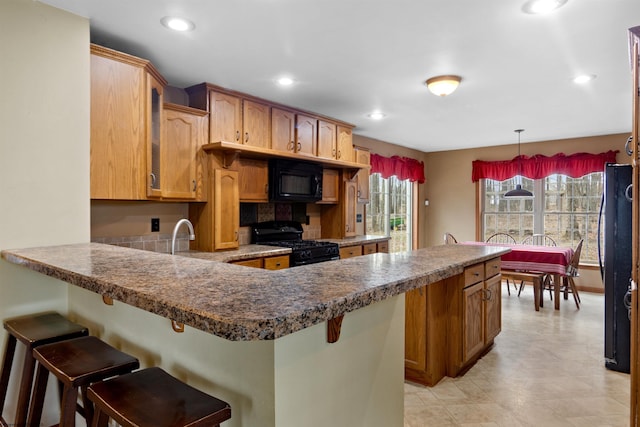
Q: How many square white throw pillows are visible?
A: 0